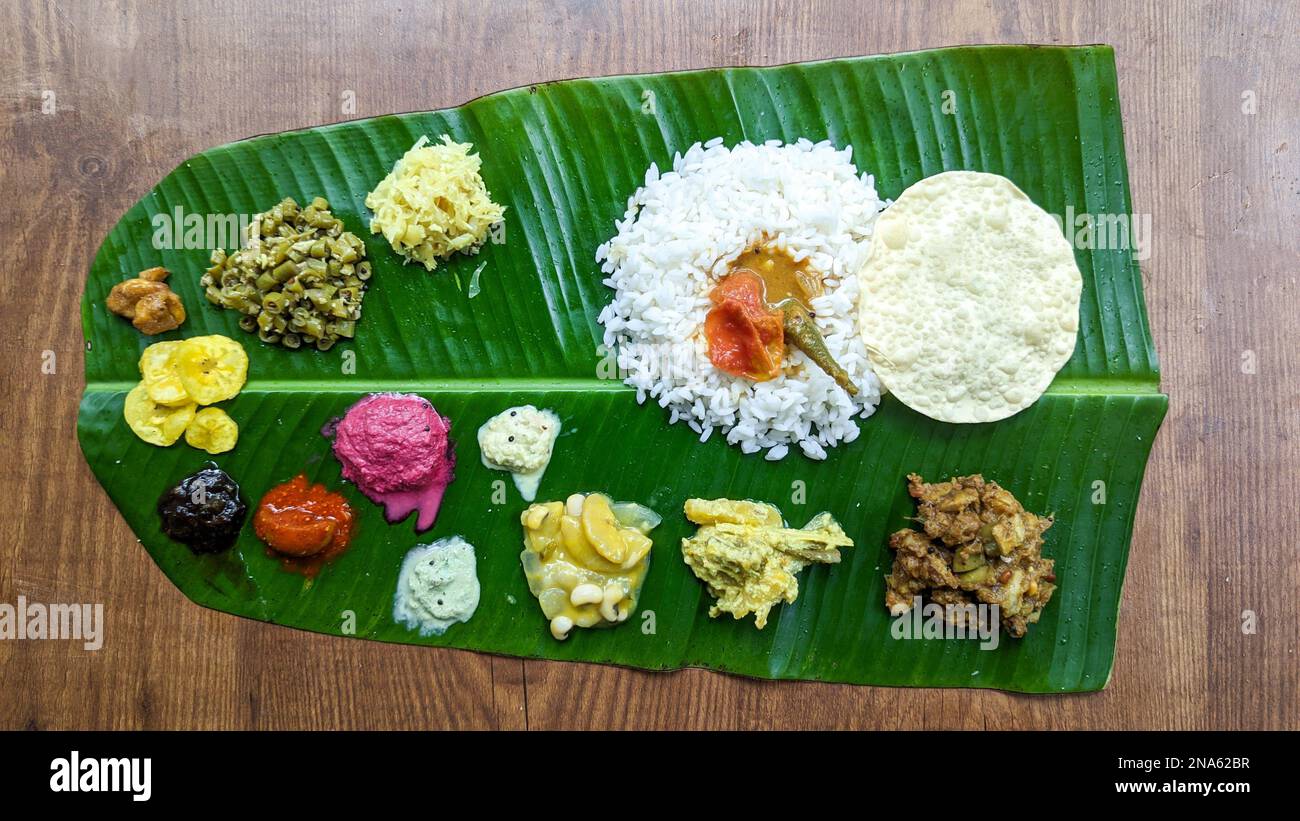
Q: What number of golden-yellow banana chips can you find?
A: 4